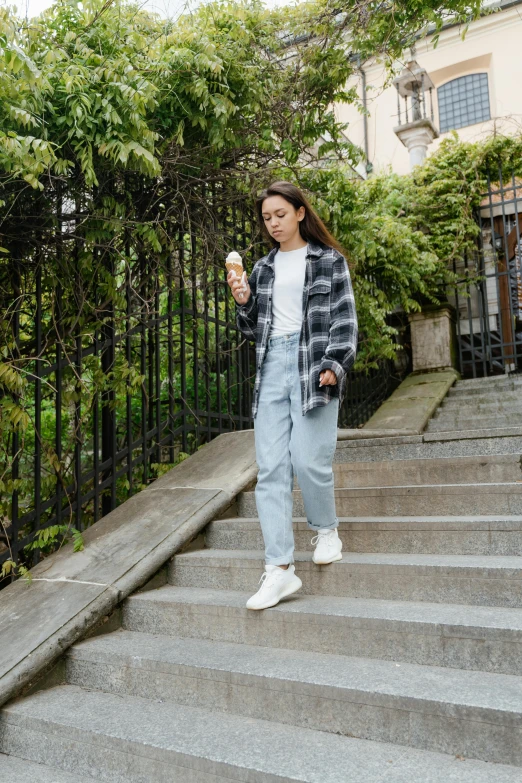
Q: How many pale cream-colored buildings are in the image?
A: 1